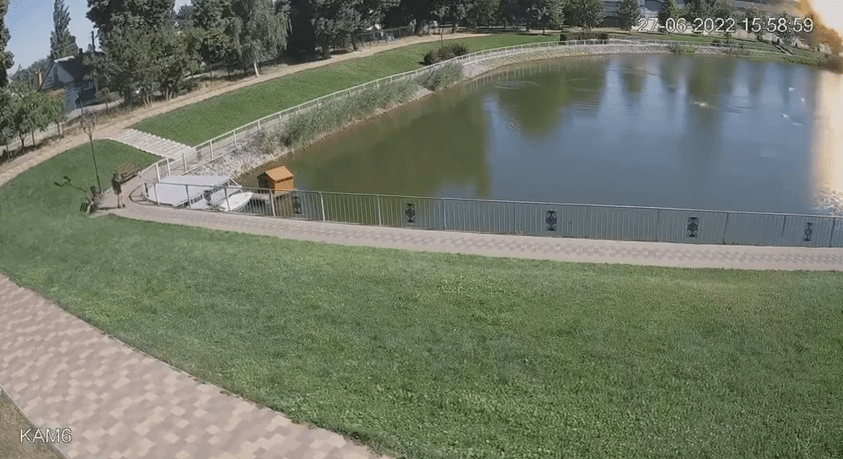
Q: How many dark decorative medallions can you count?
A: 5